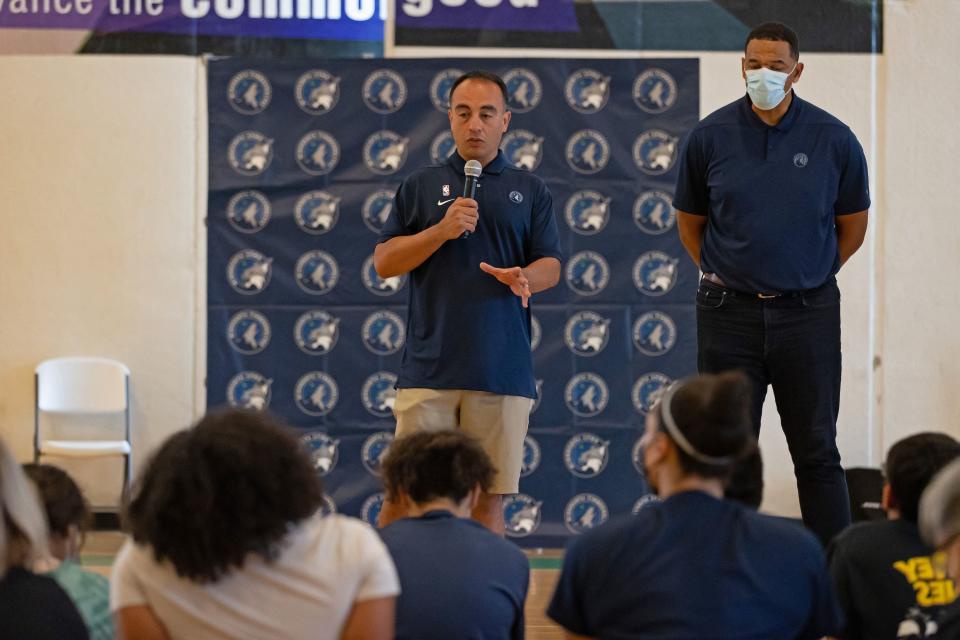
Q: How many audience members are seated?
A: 8